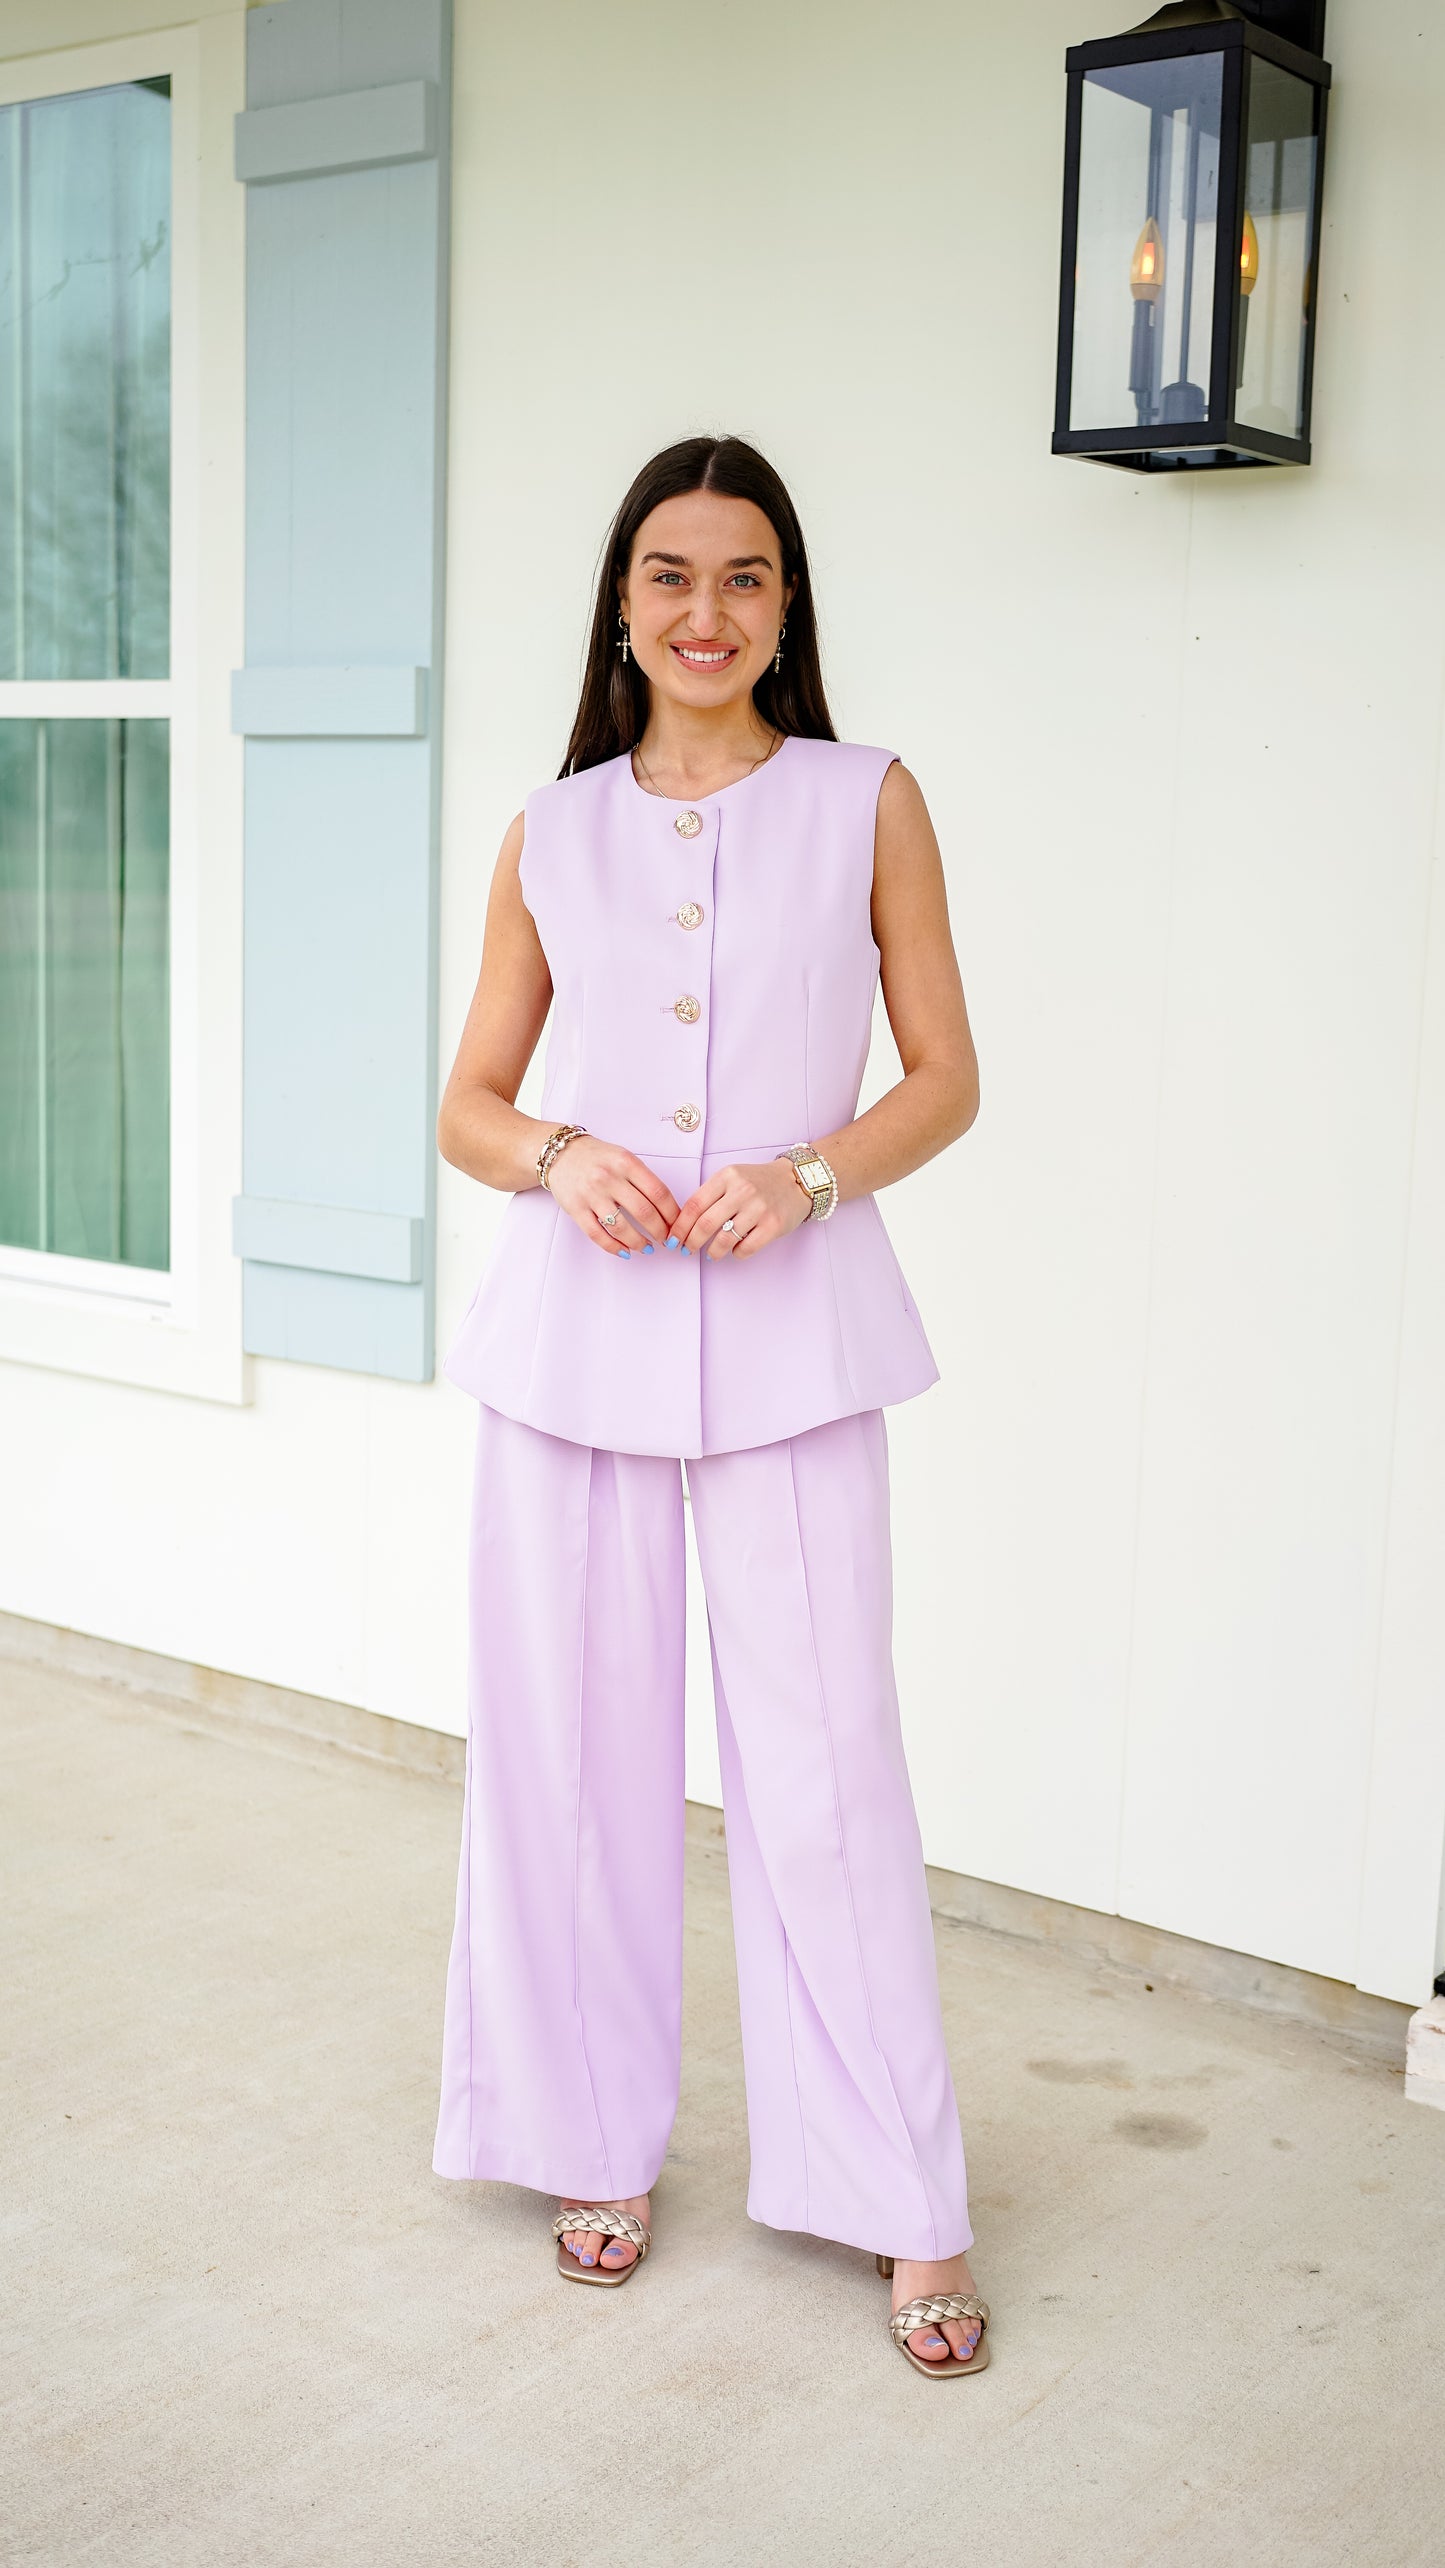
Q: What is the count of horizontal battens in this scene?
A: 3